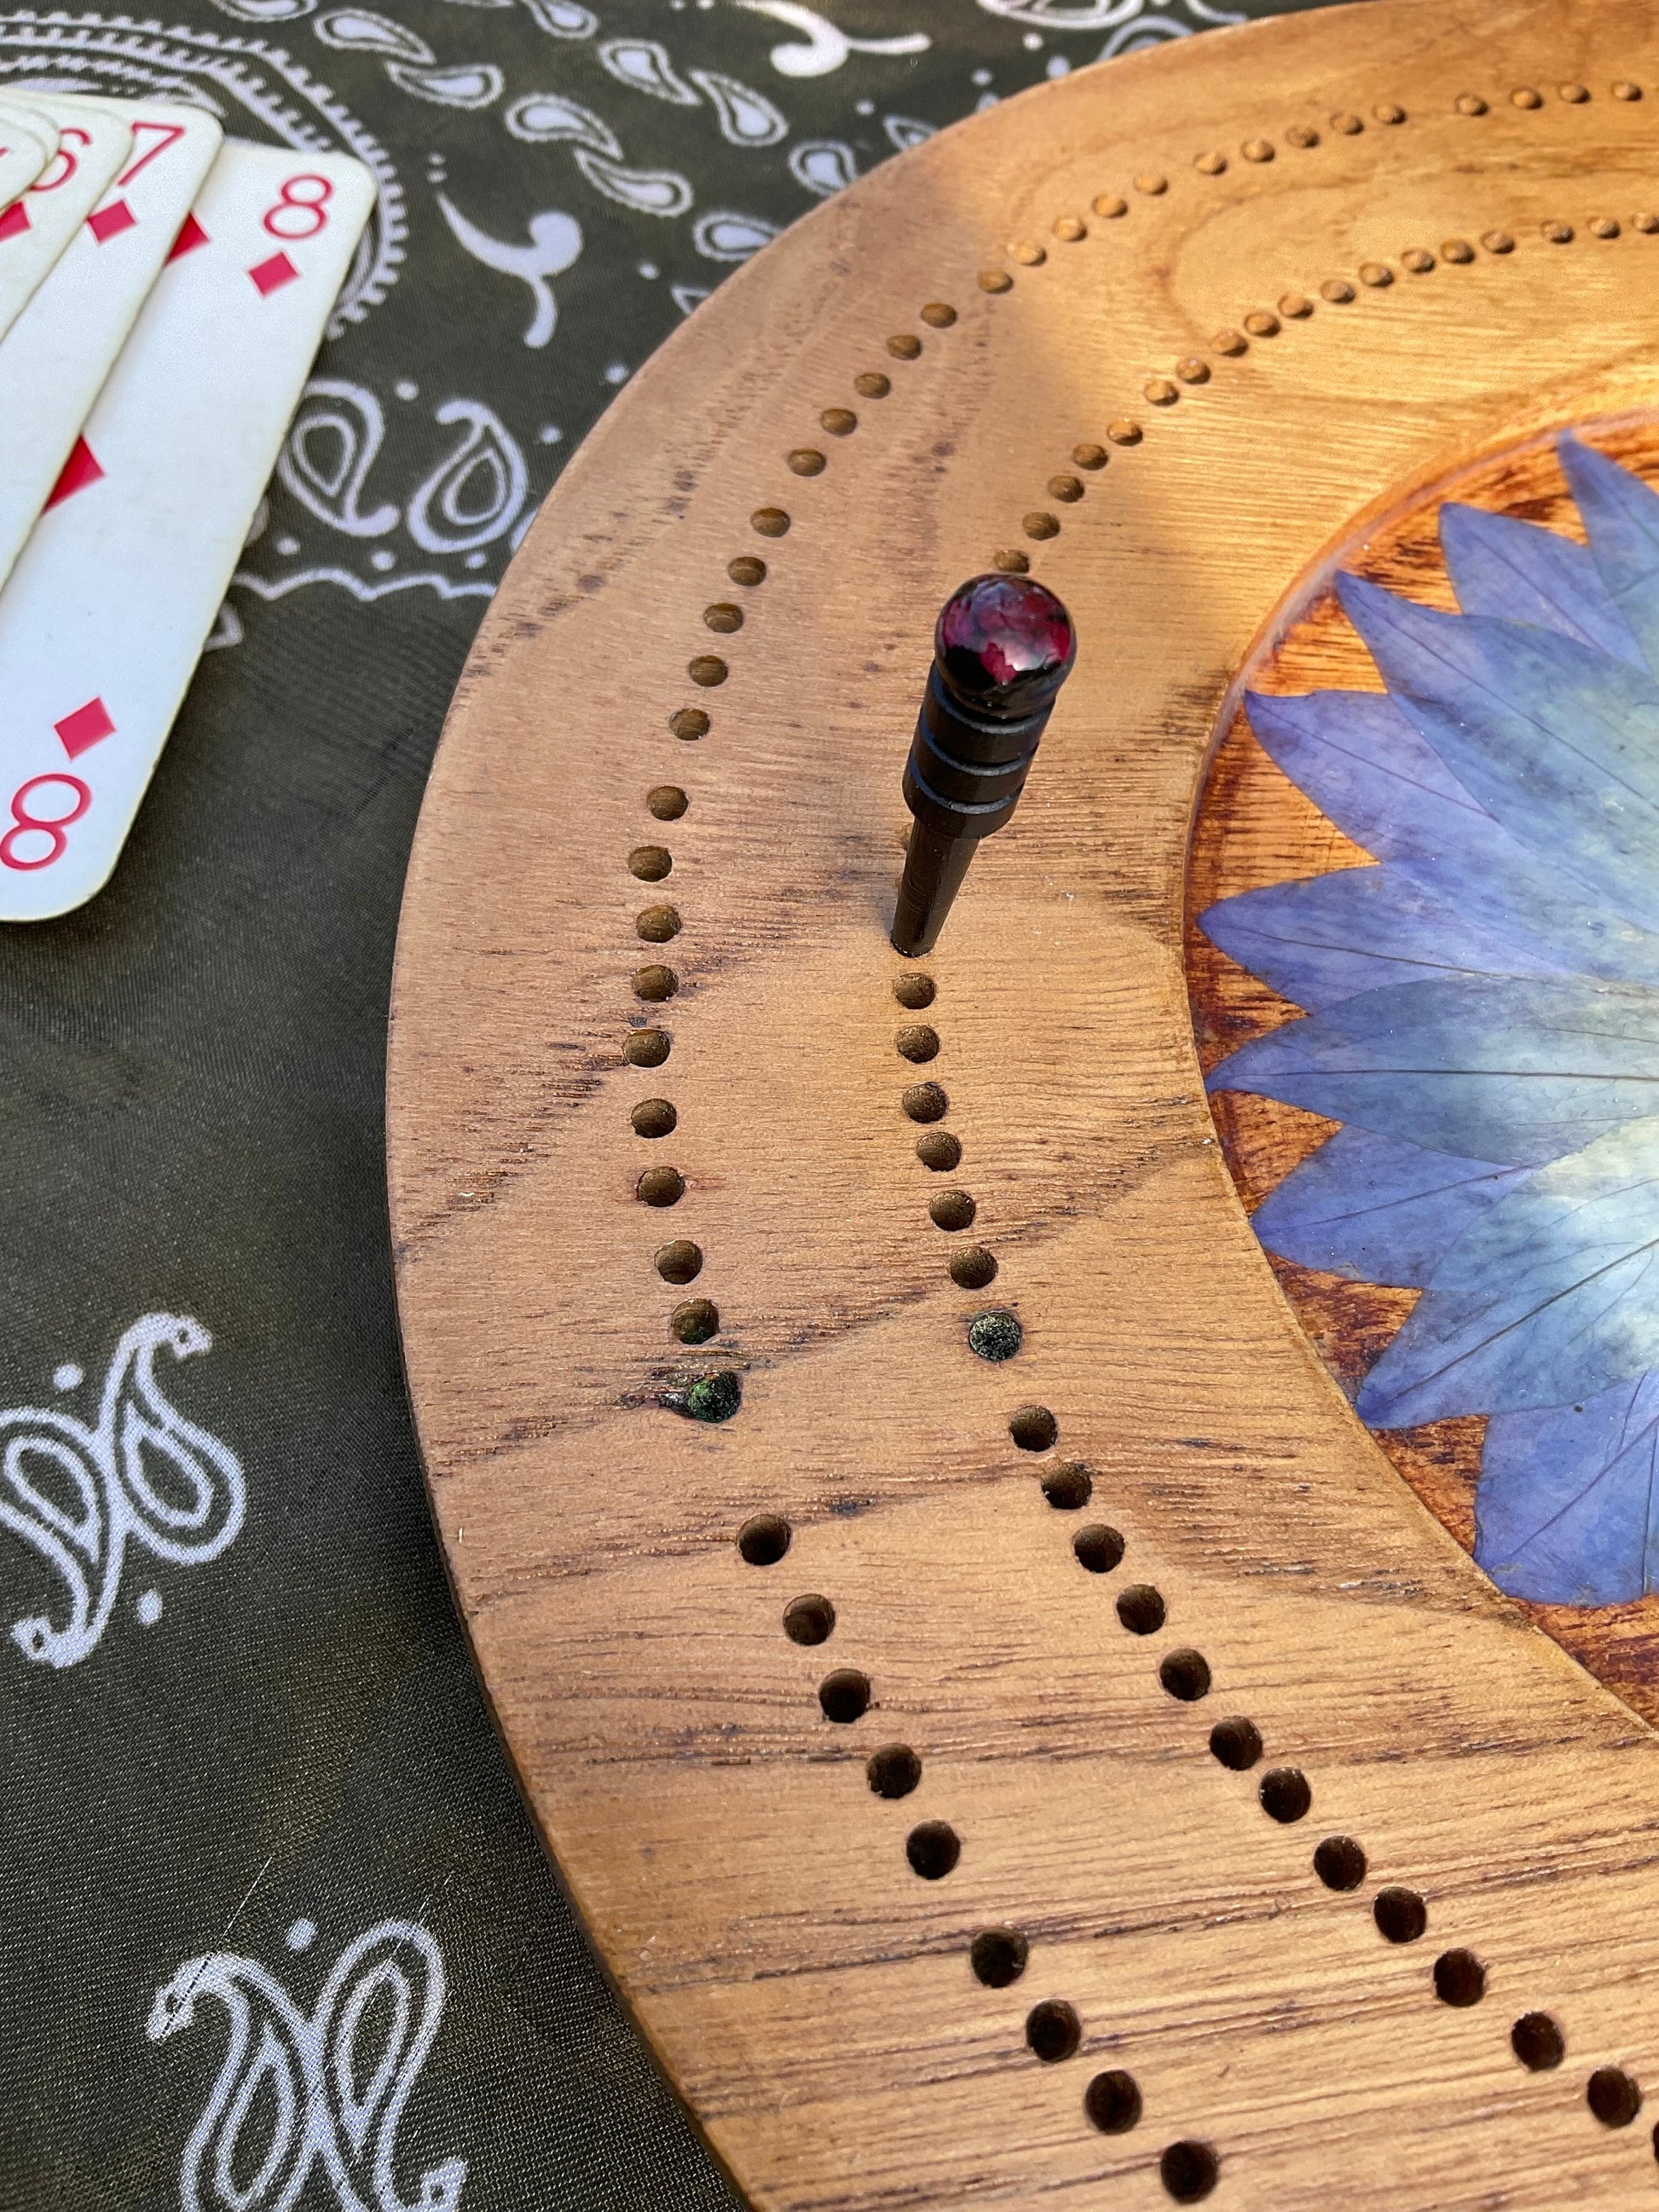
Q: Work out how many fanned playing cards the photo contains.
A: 5